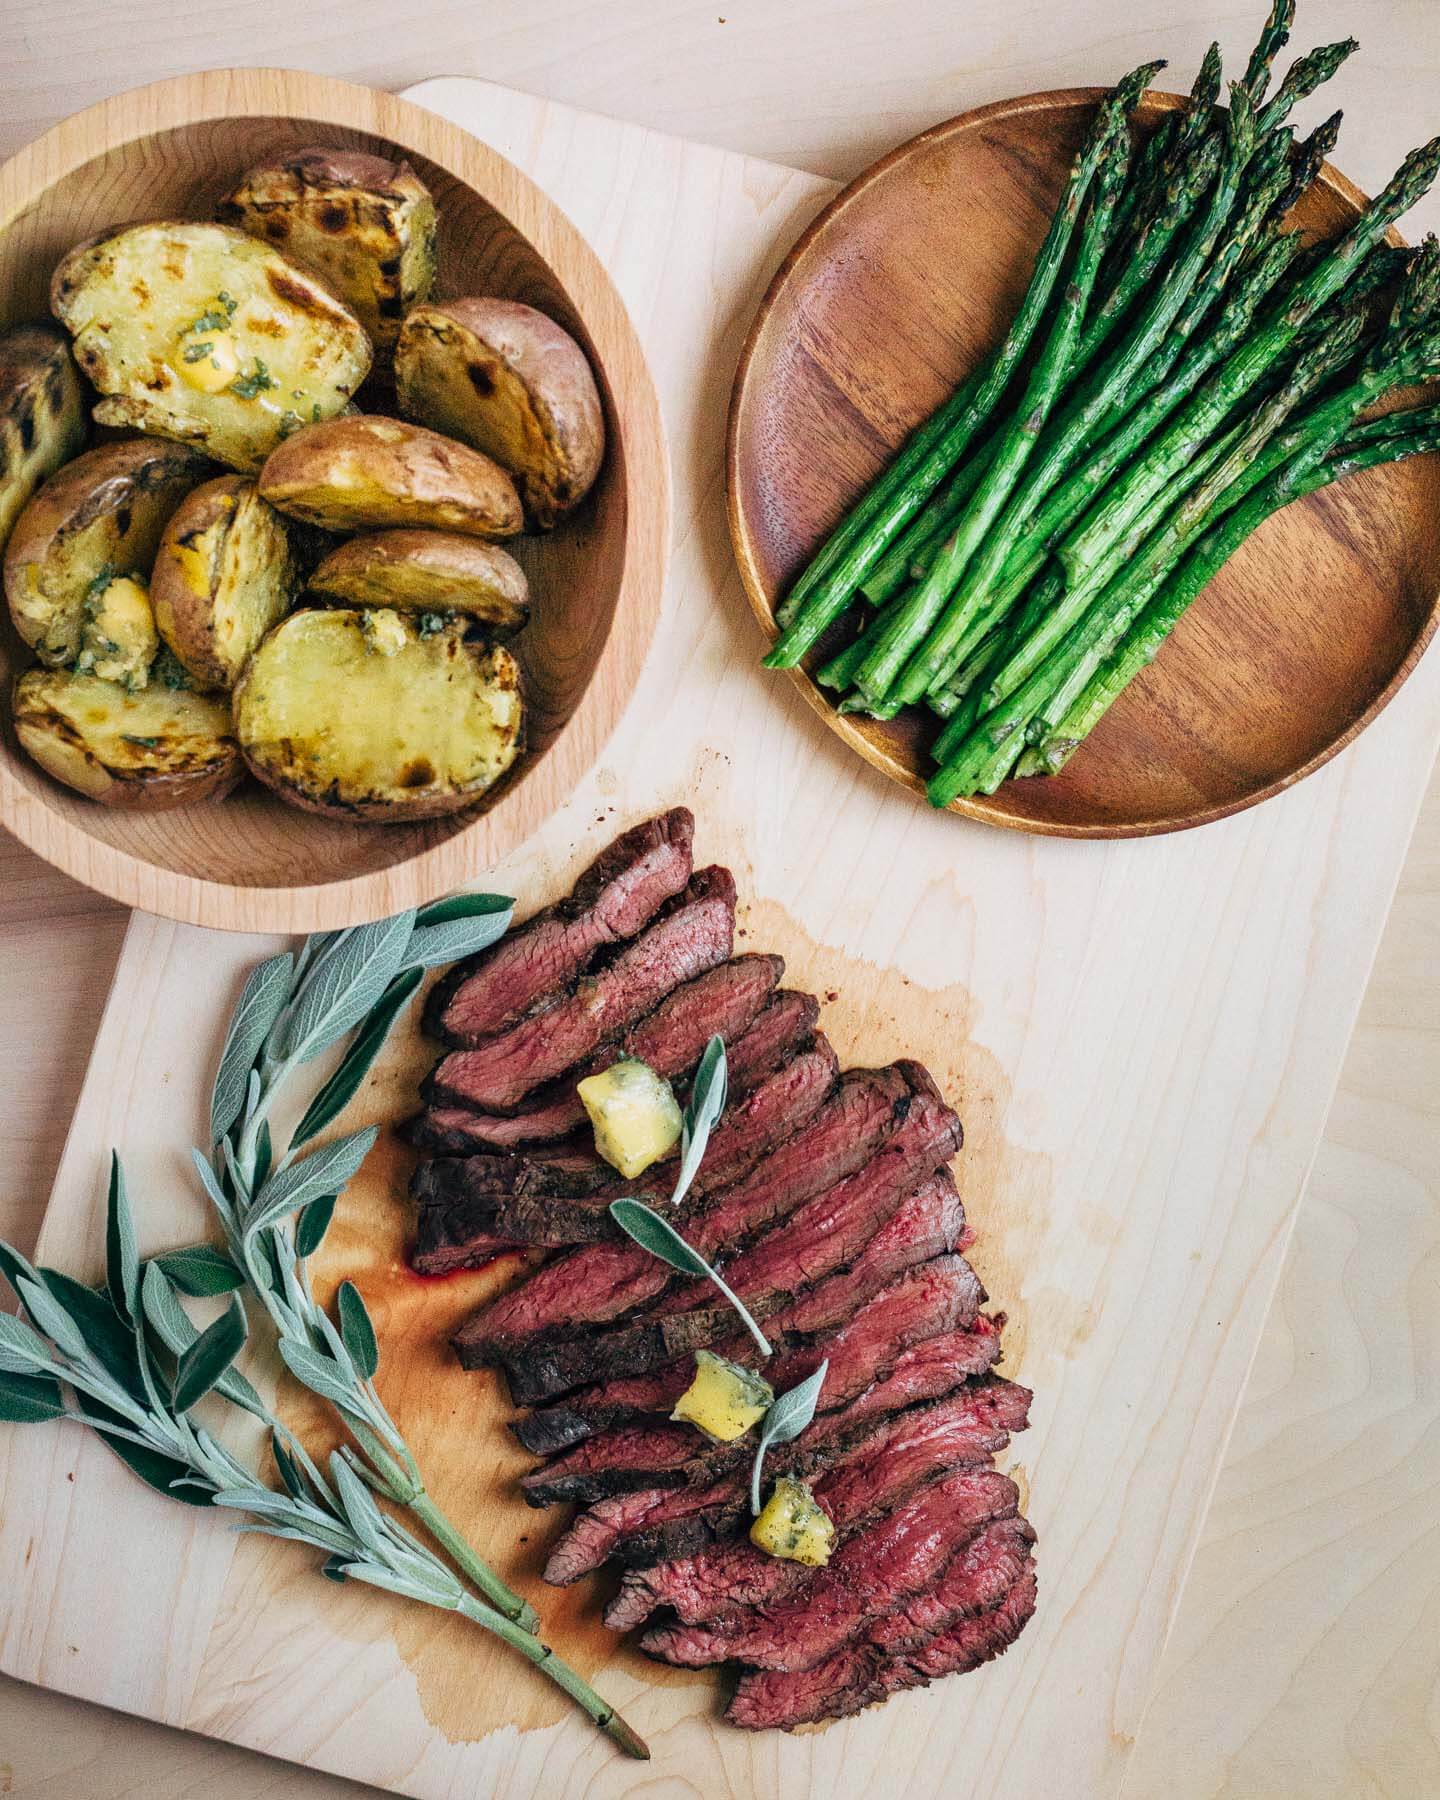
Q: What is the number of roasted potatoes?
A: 10